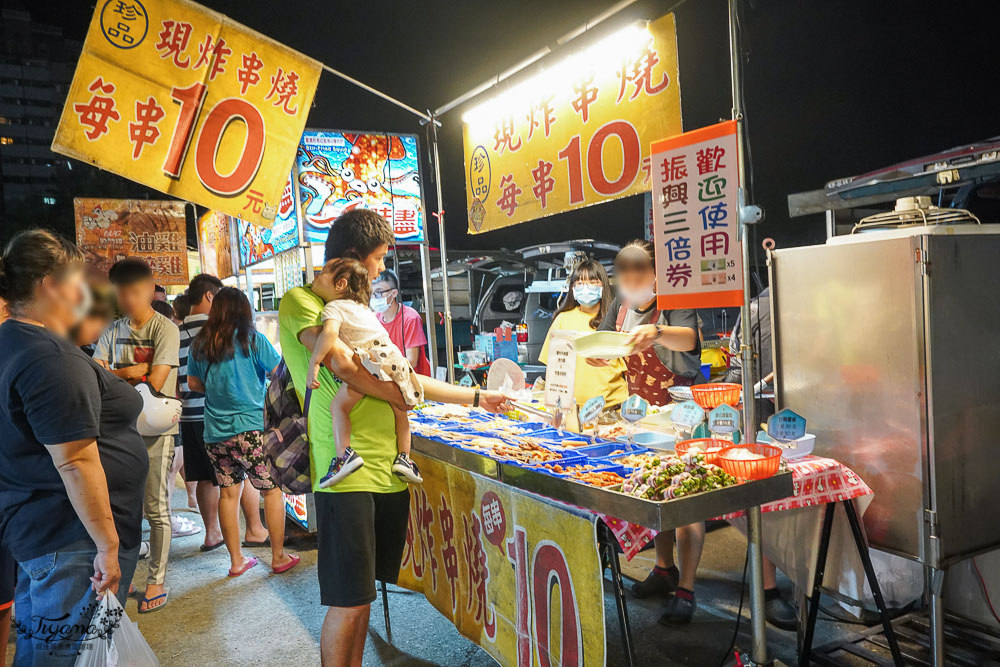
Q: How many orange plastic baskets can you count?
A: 3